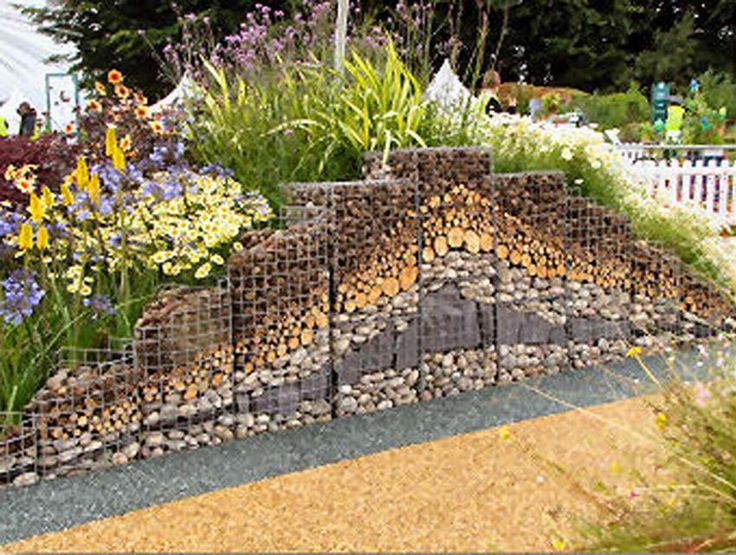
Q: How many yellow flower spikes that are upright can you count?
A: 9